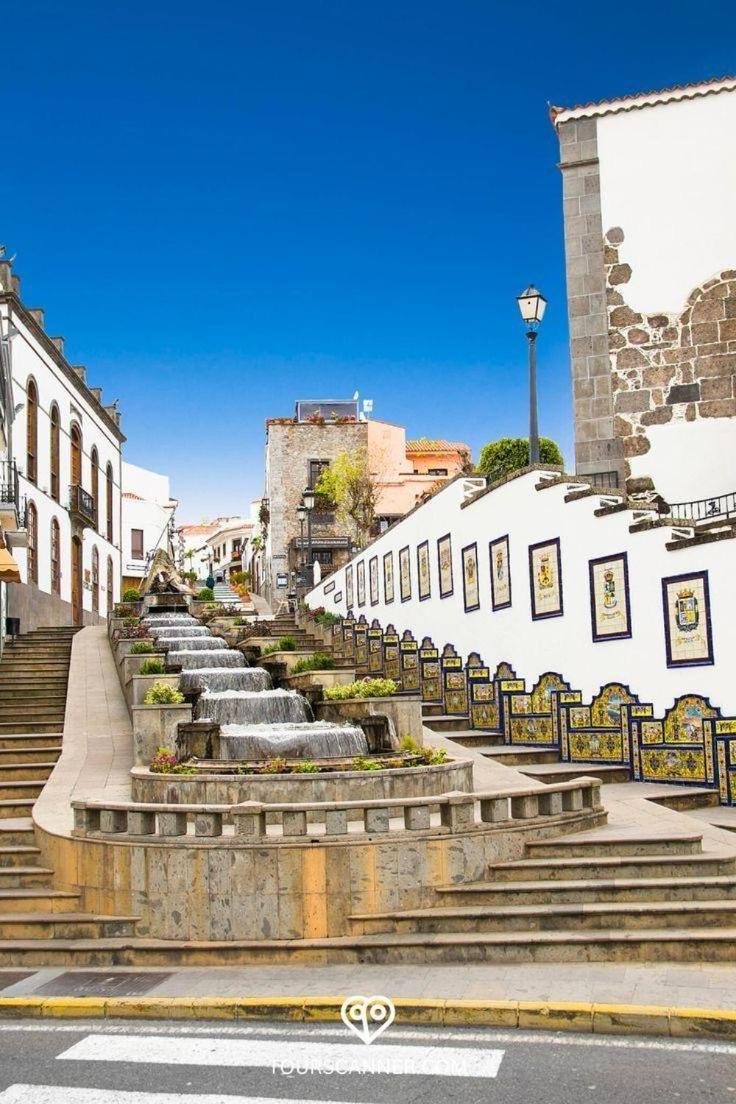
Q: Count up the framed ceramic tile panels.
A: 12